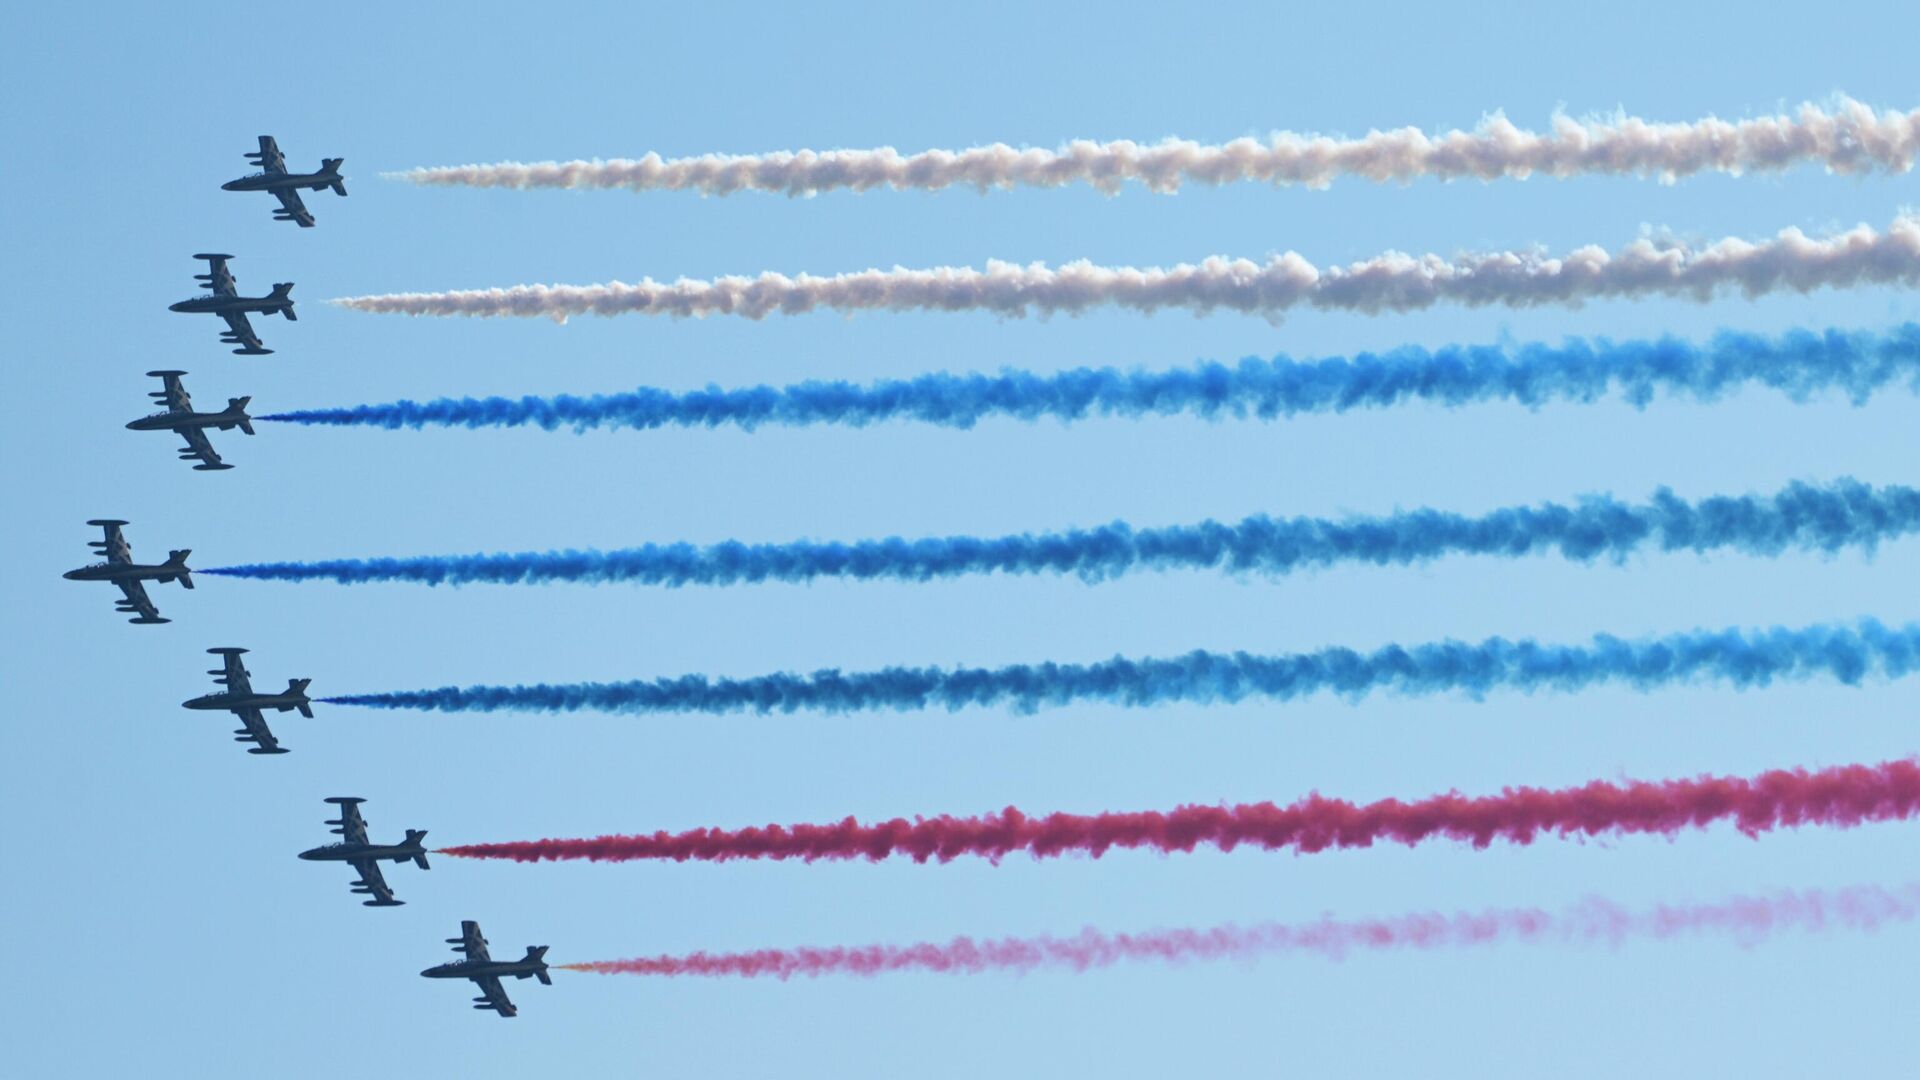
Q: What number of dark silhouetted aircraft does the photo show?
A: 7